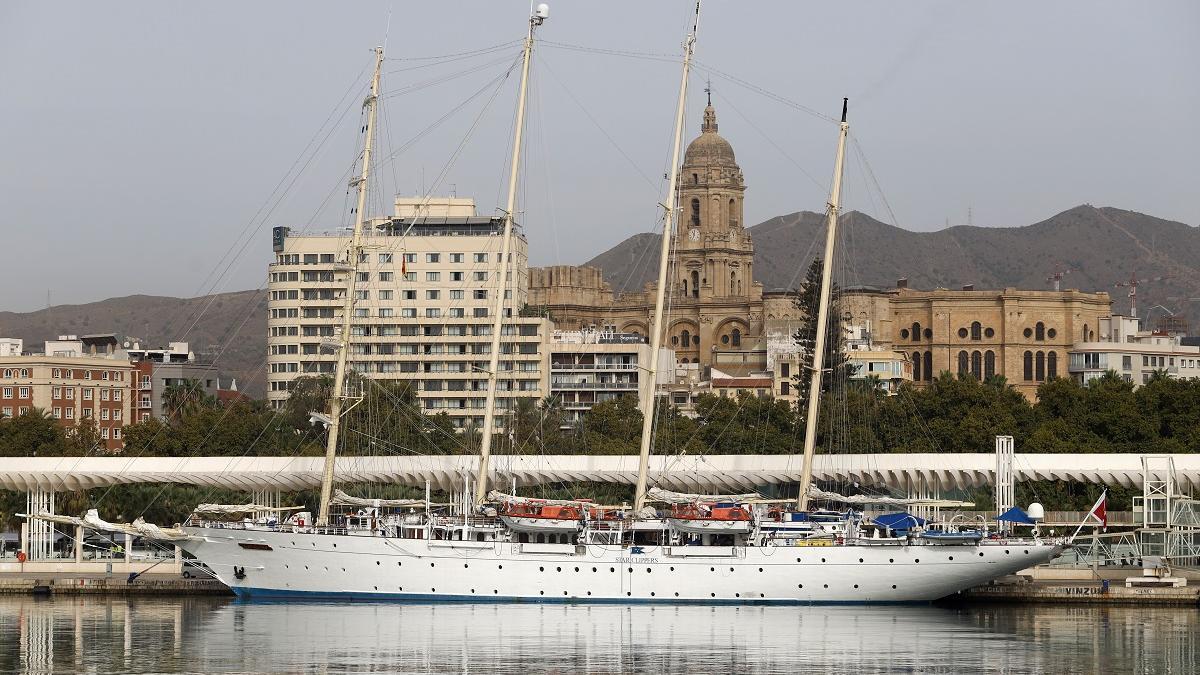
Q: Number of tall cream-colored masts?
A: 4